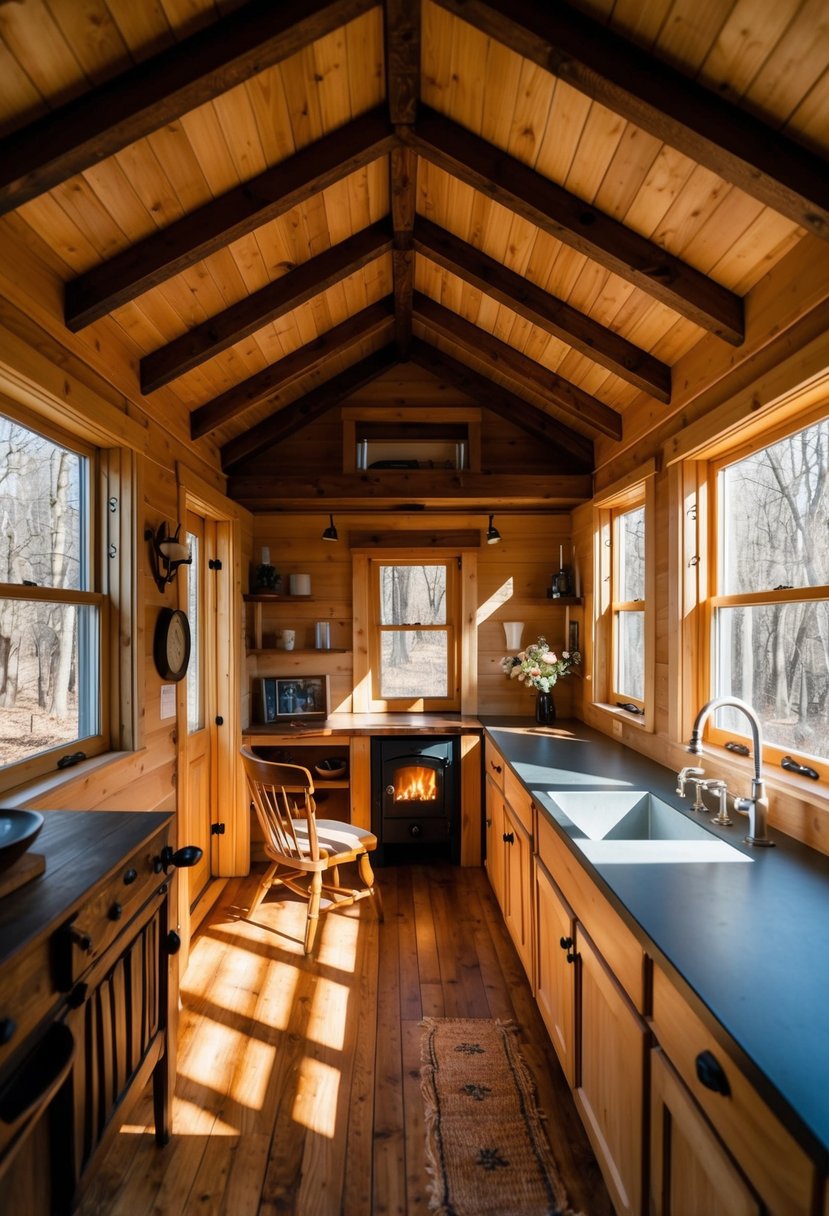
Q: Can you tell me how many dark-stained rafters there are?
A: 10